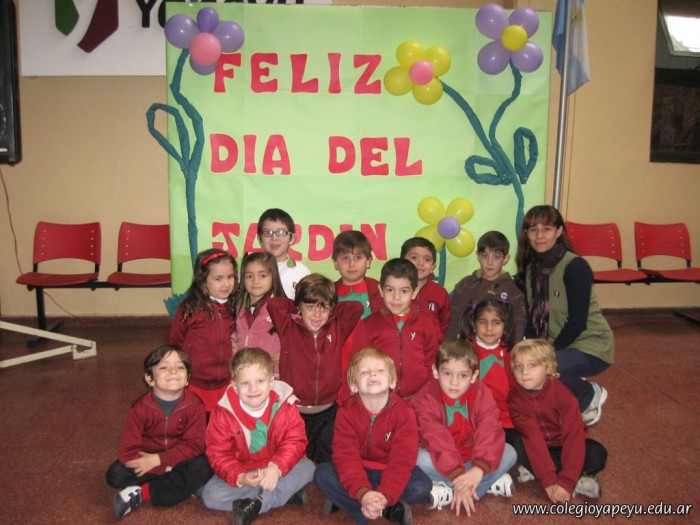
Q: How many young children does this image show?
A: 14